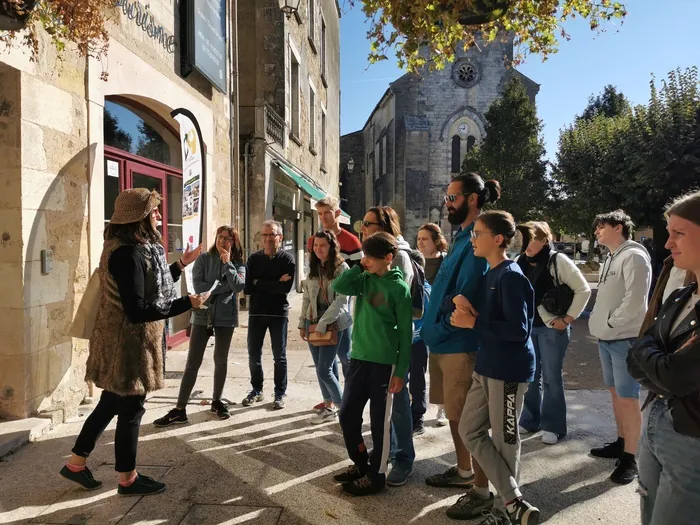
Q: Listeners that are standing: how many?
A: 12